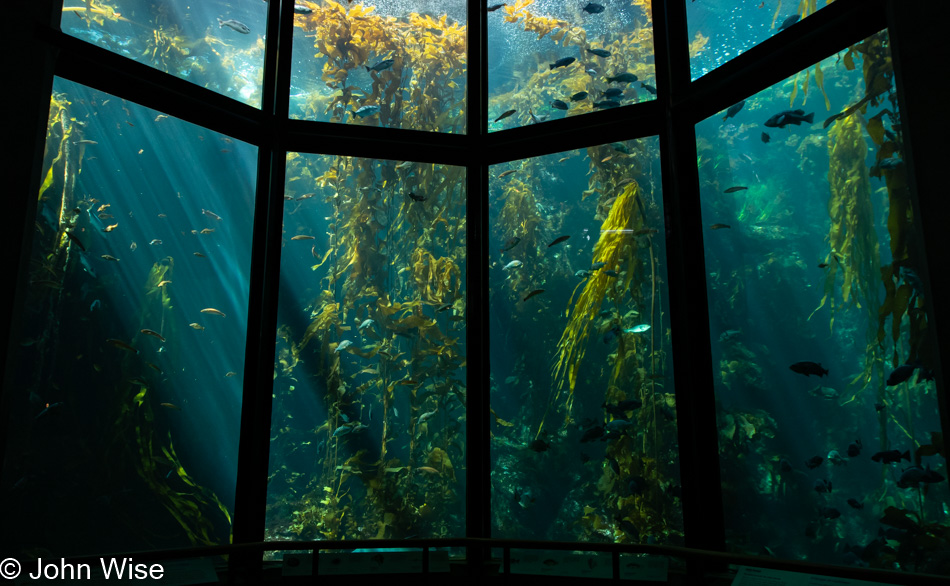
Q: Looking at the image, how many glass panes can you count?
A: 8